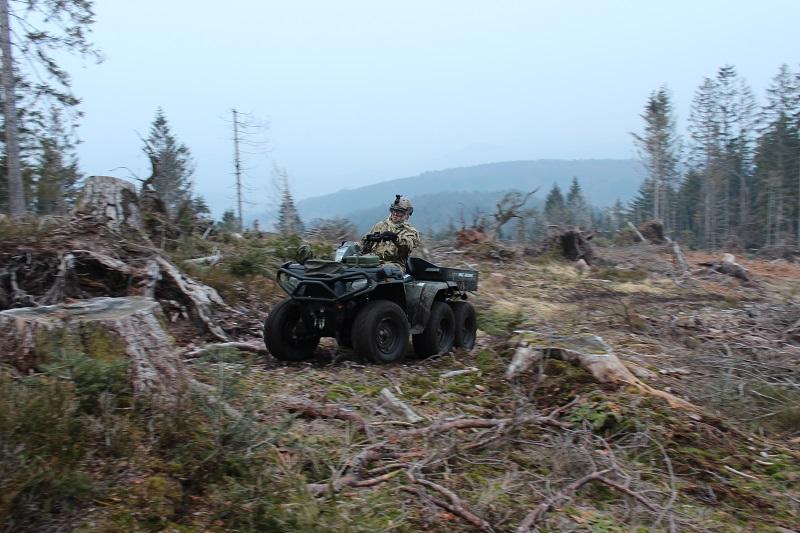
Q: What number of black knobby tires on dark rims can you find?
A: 4